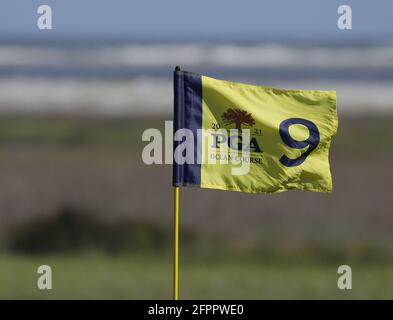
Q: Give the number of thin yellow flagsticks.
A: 1